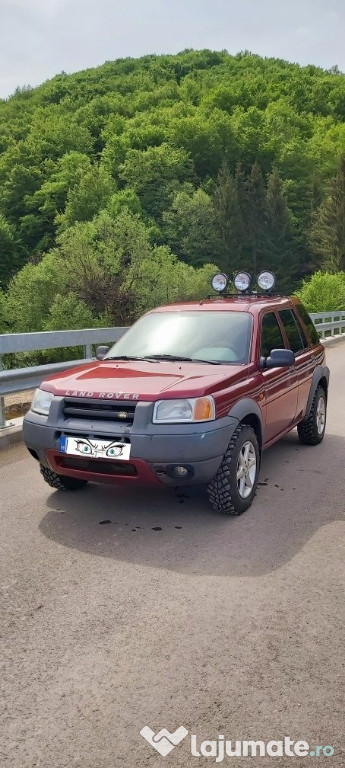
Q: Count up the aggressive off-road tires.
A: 3